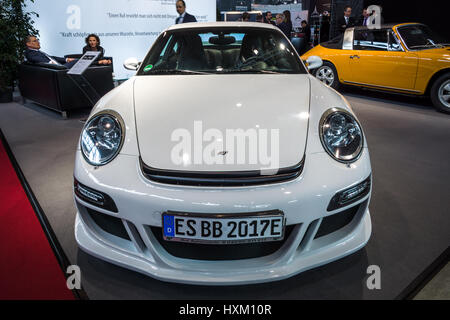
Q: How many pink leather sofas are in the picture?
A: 0